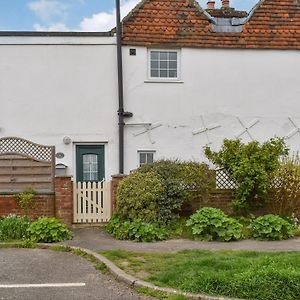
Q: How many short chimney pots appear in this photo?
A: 2